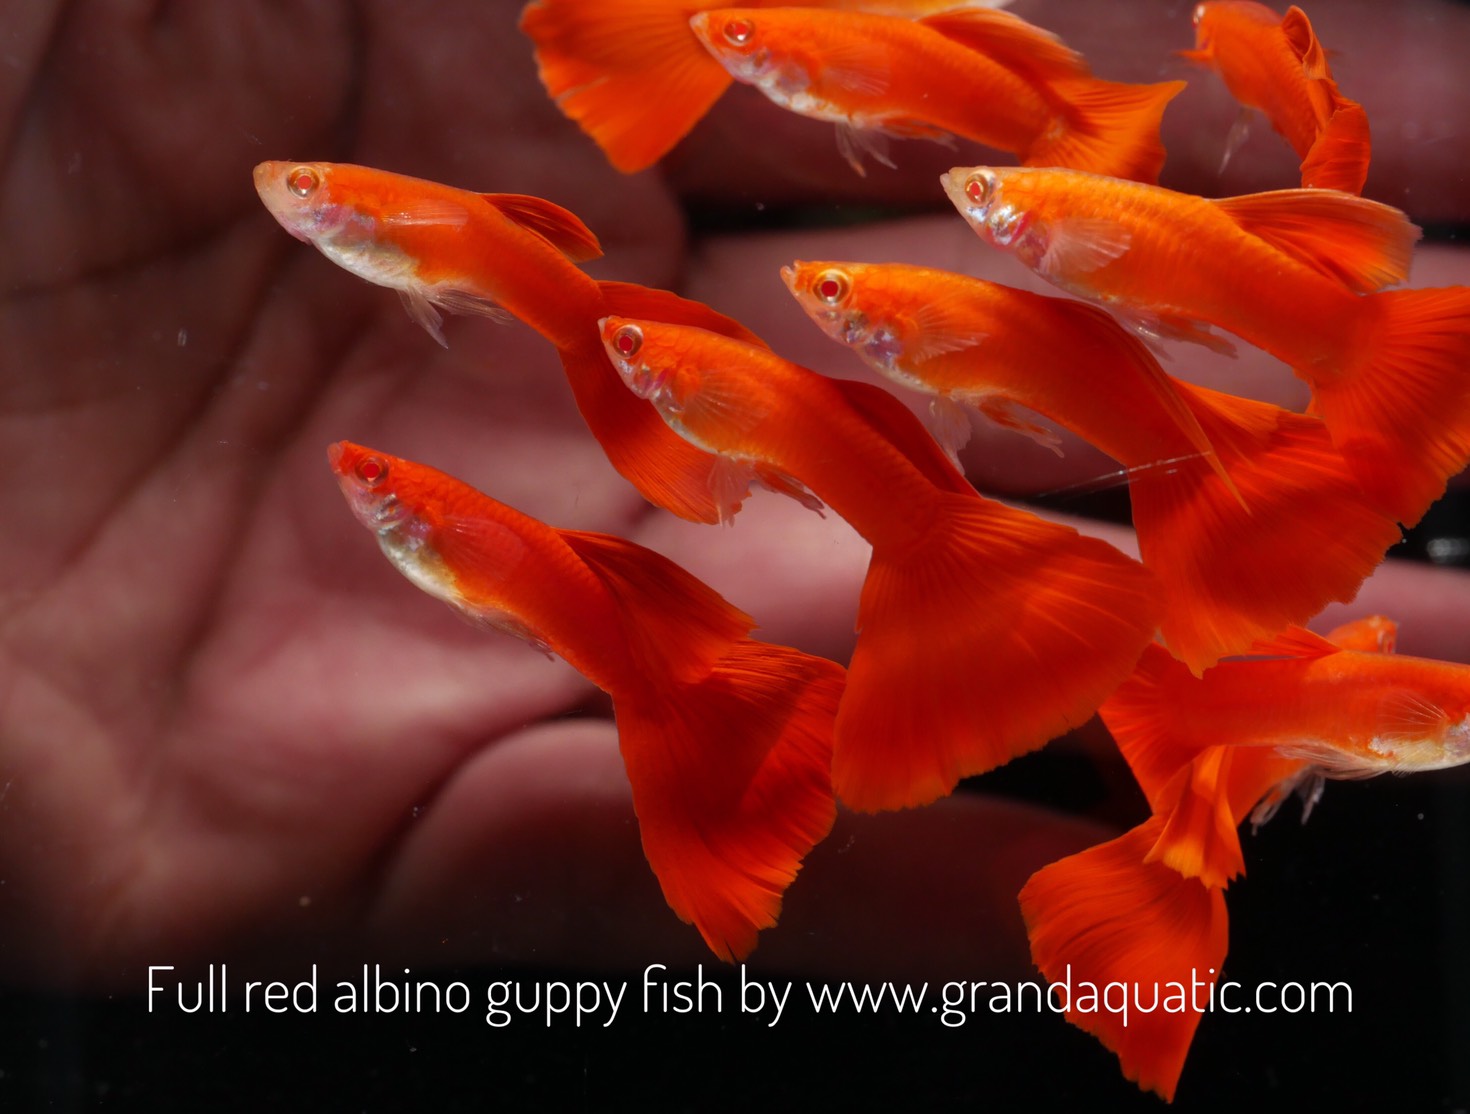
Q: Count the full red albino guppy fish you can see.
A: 10